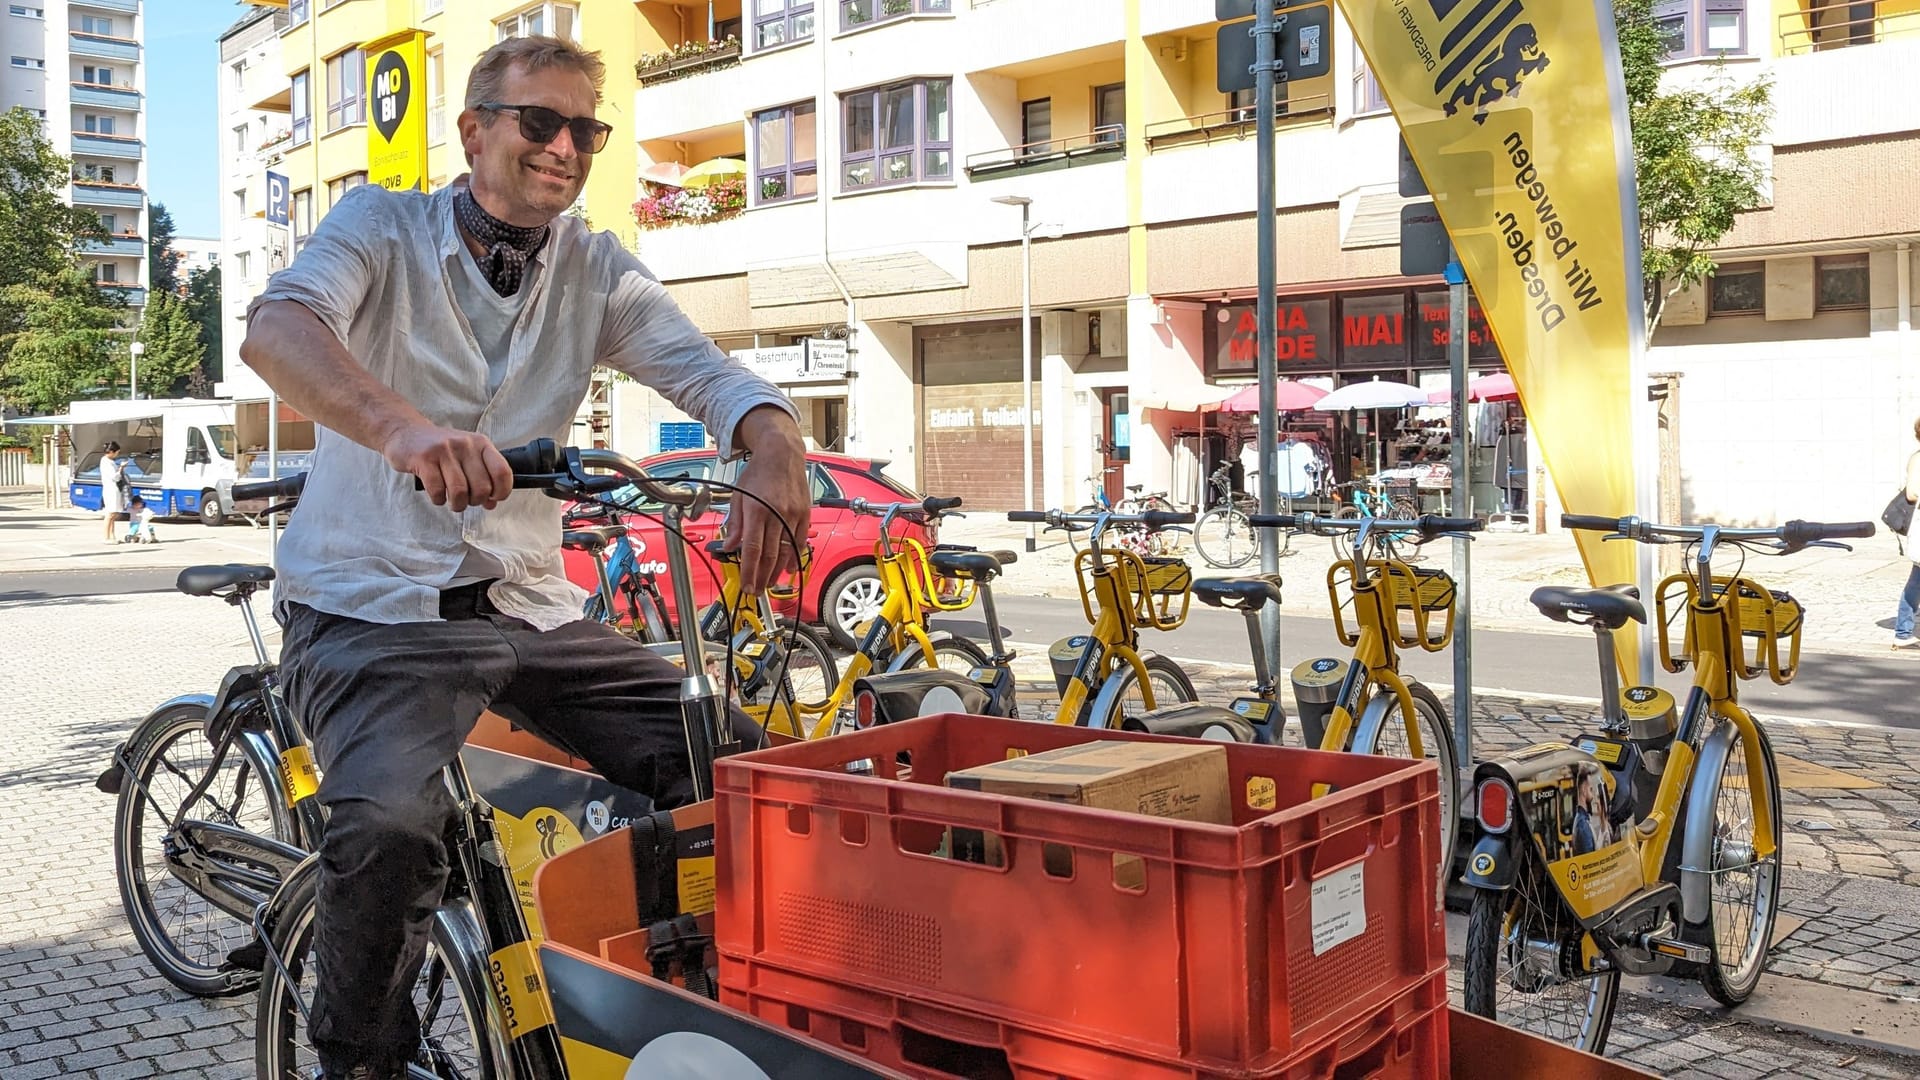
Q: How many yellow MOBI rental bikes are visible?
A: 5